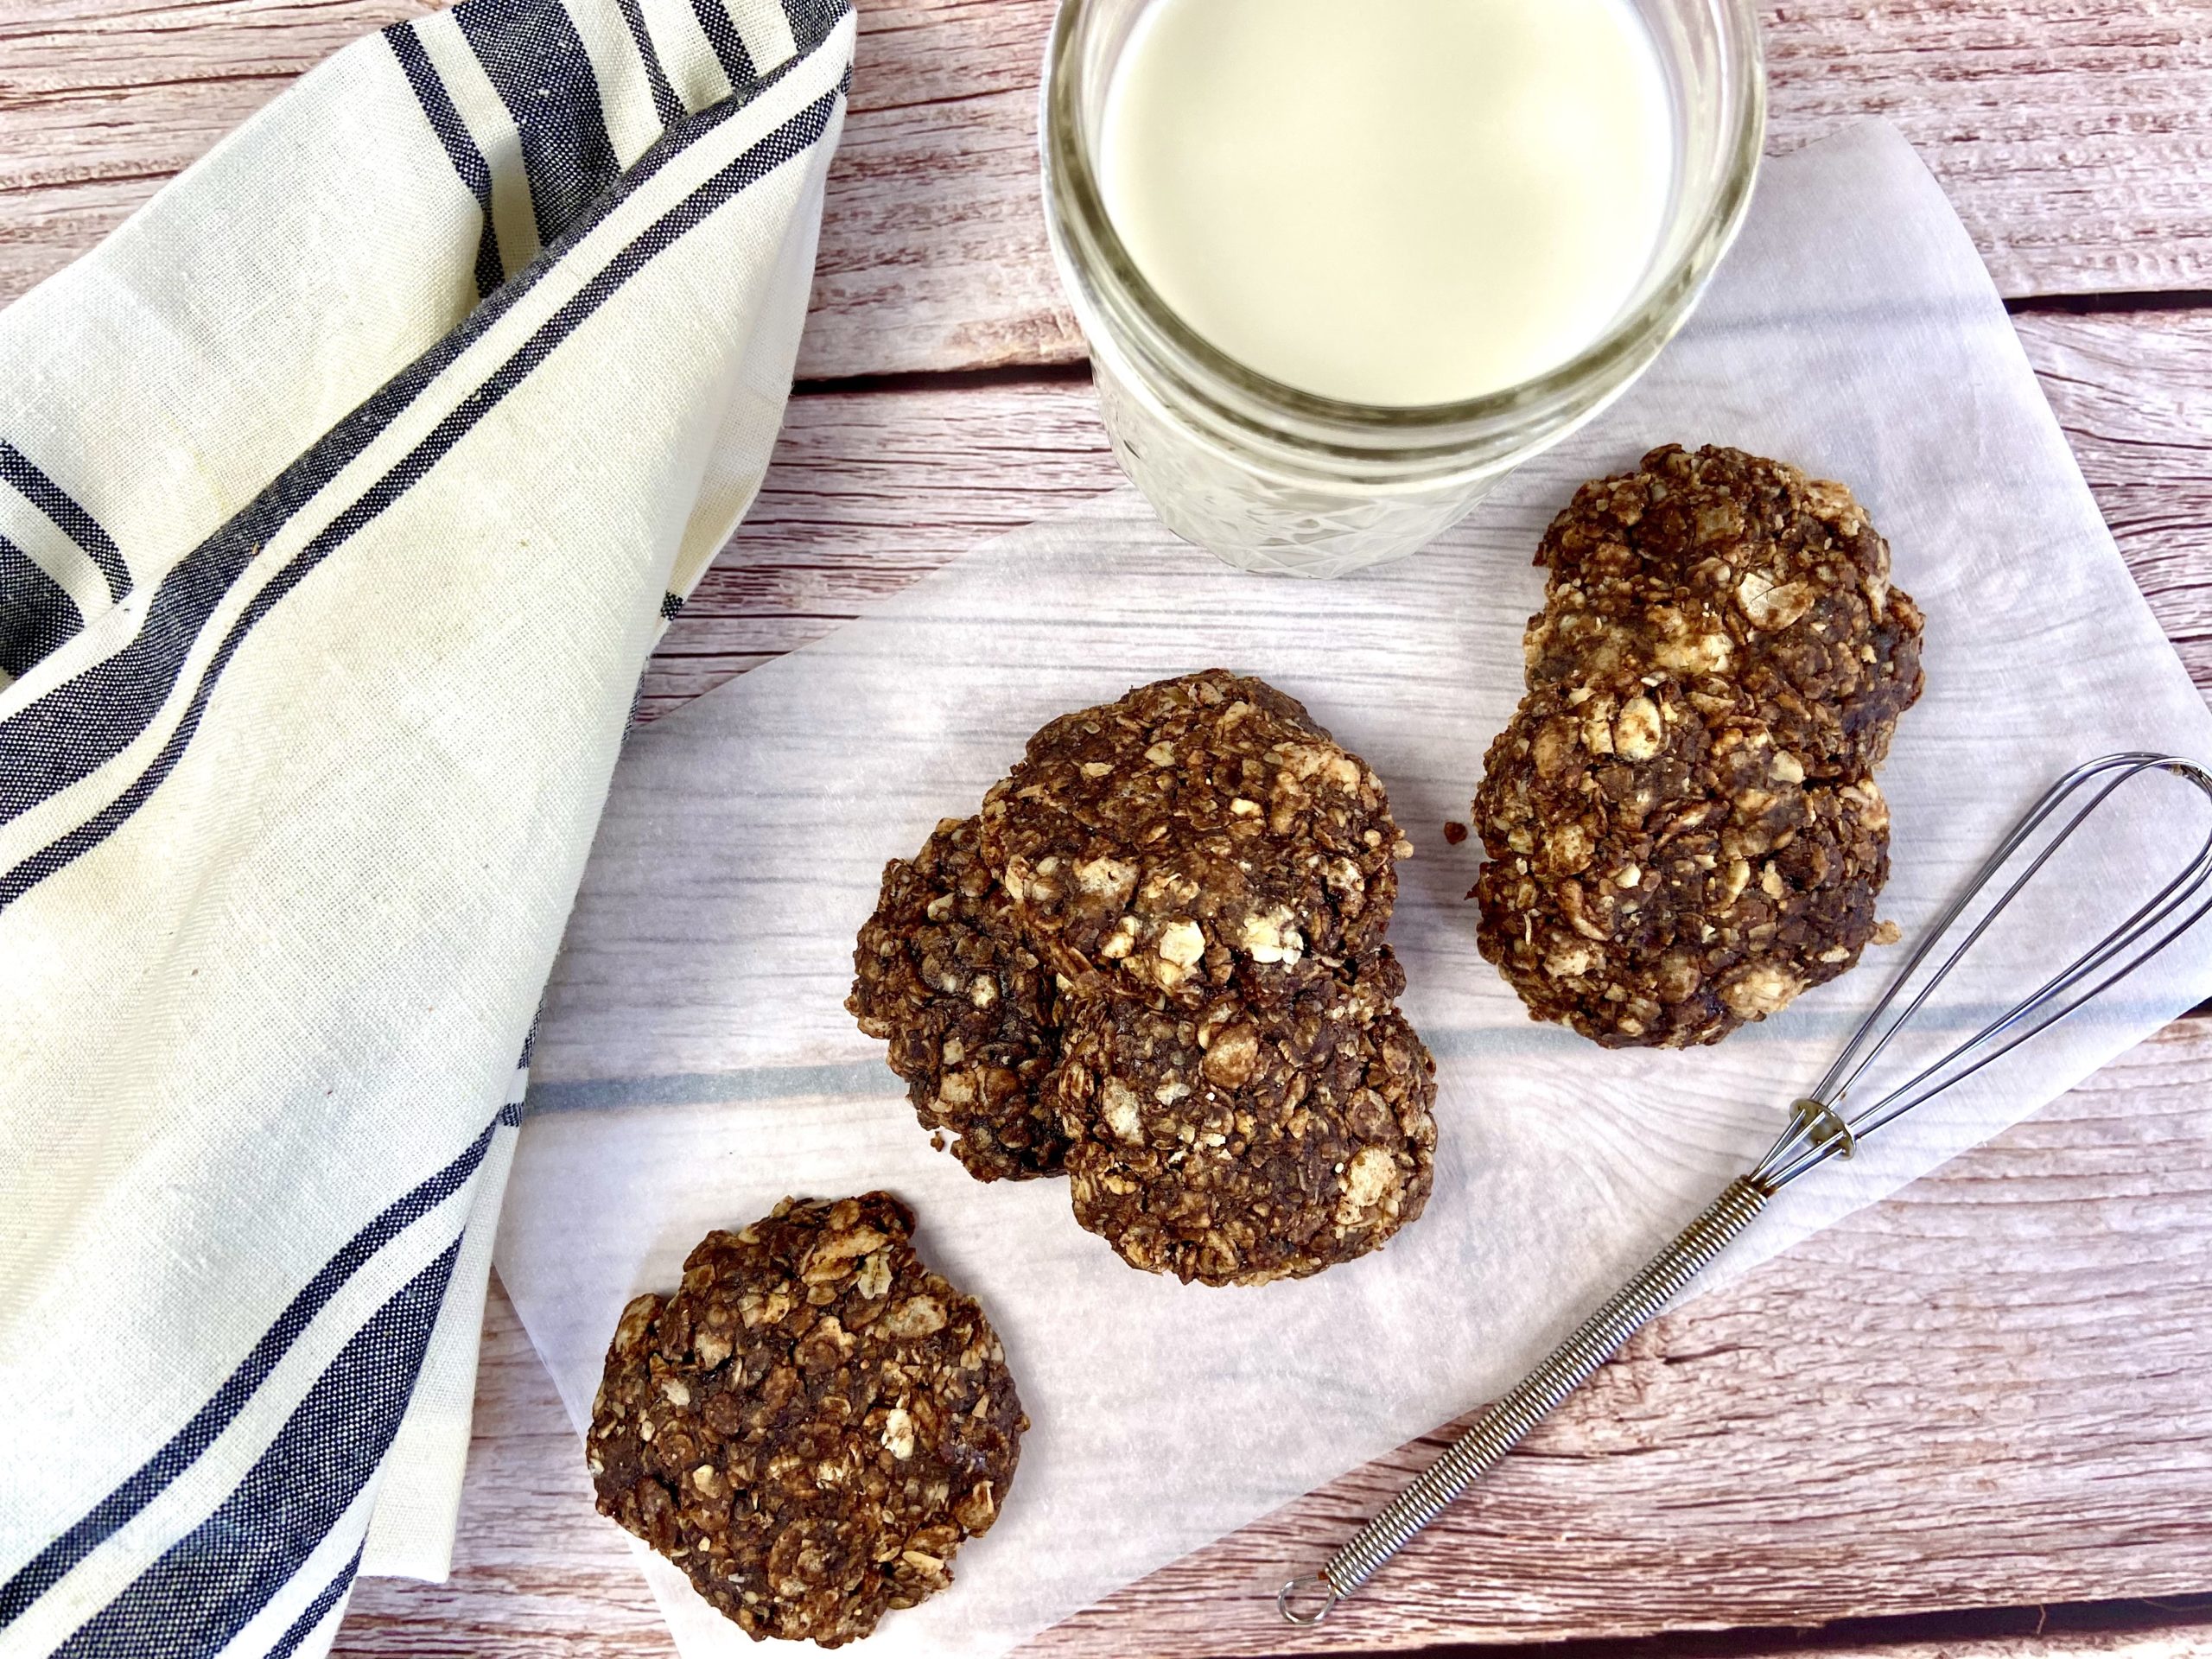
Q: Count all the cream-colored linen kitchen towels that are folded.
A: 1